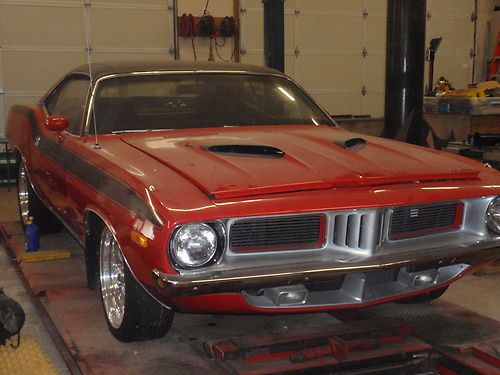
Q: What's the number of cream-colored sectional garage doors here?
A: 2